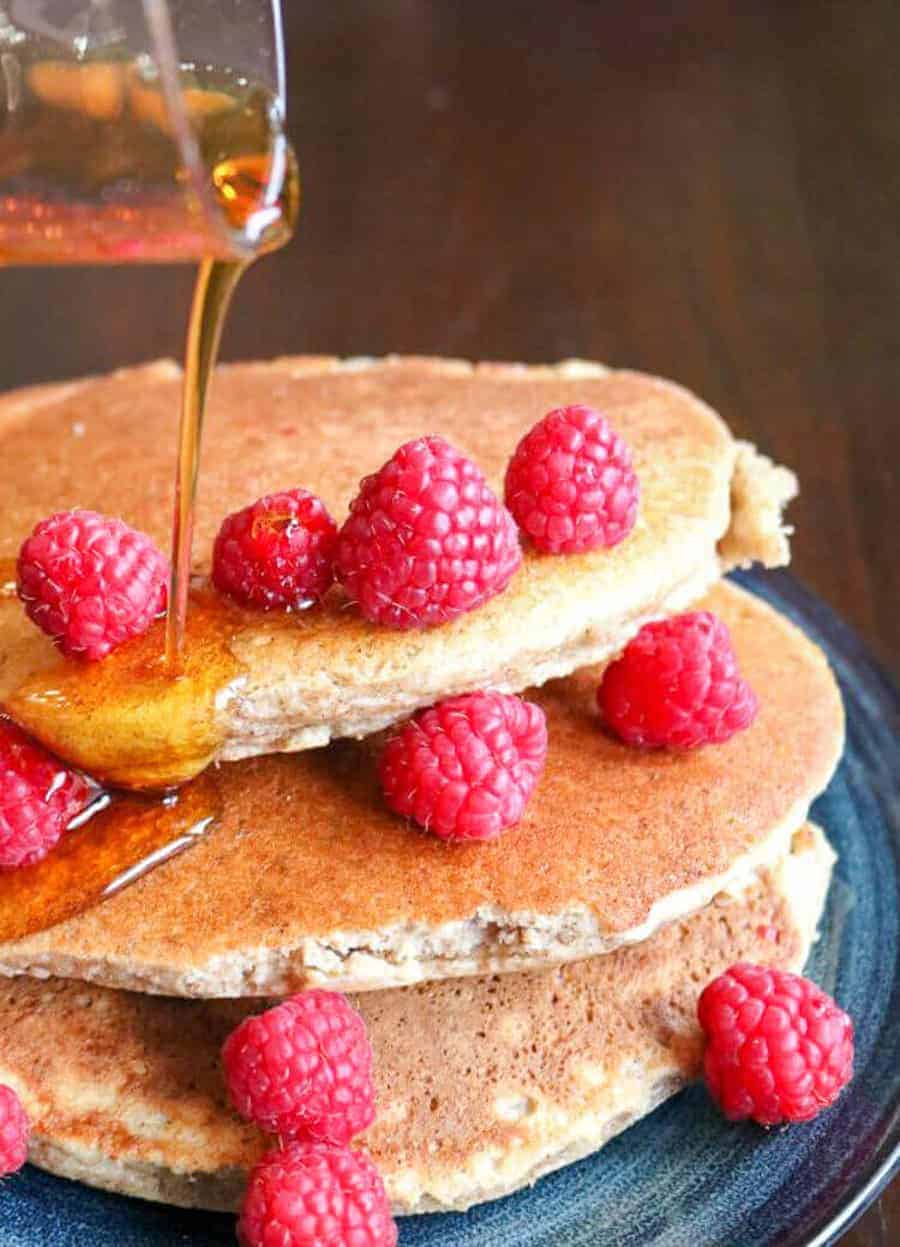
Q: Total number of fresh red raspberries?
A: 11